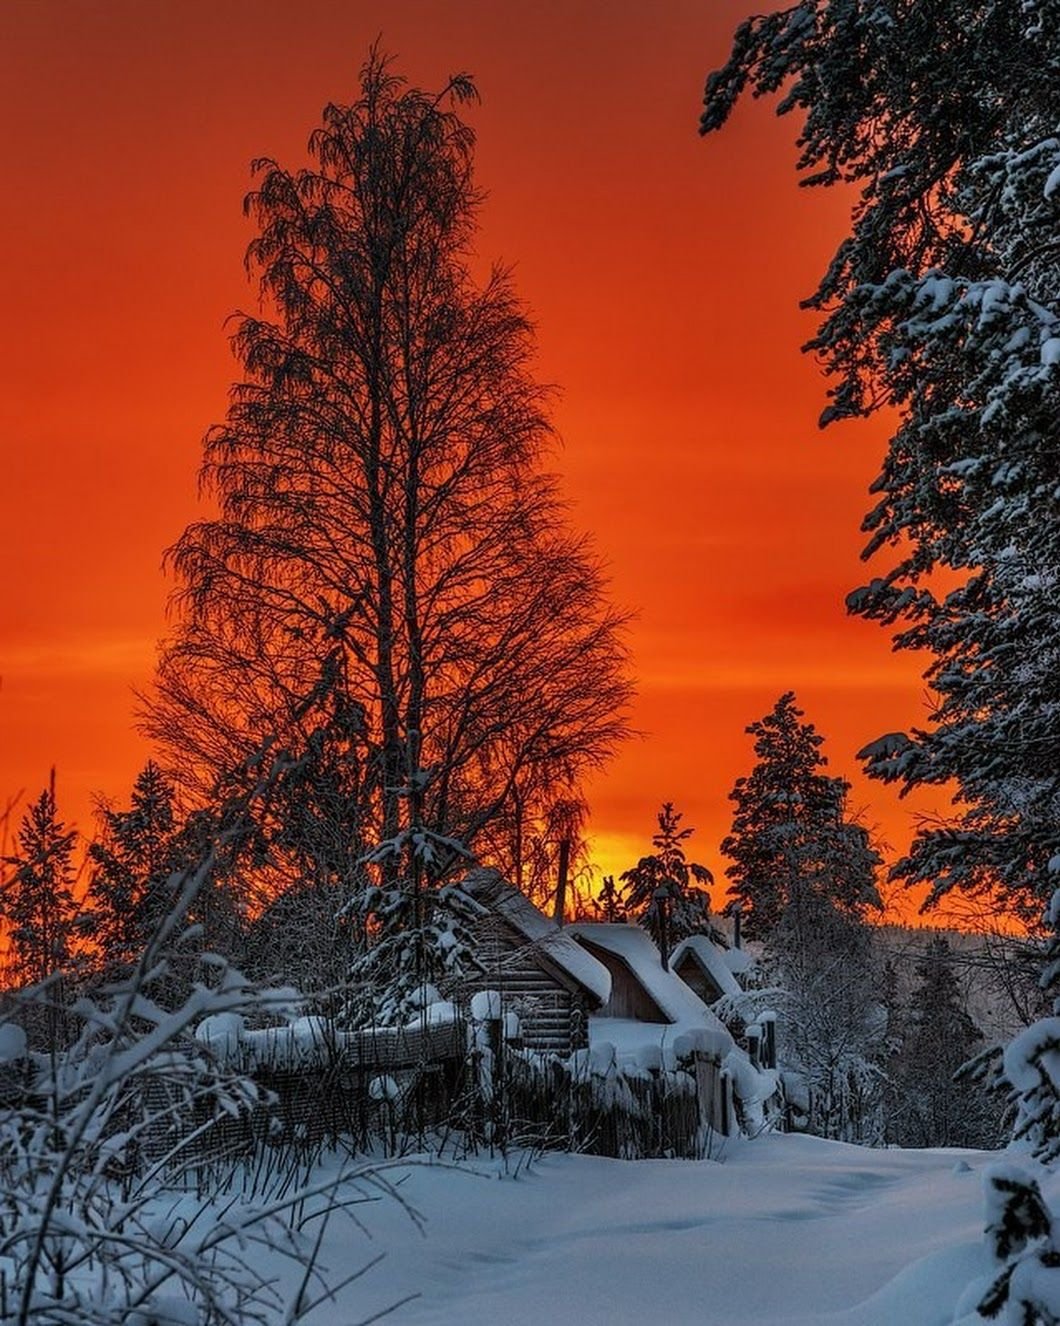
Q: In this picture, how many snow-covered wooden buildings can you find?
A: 3